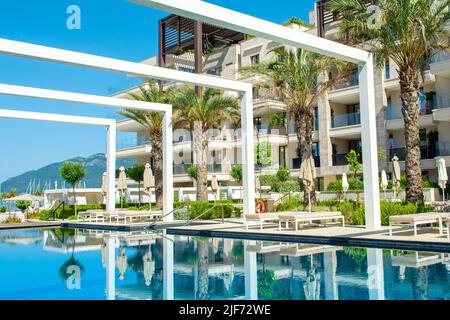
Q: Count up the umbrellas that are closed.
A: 10